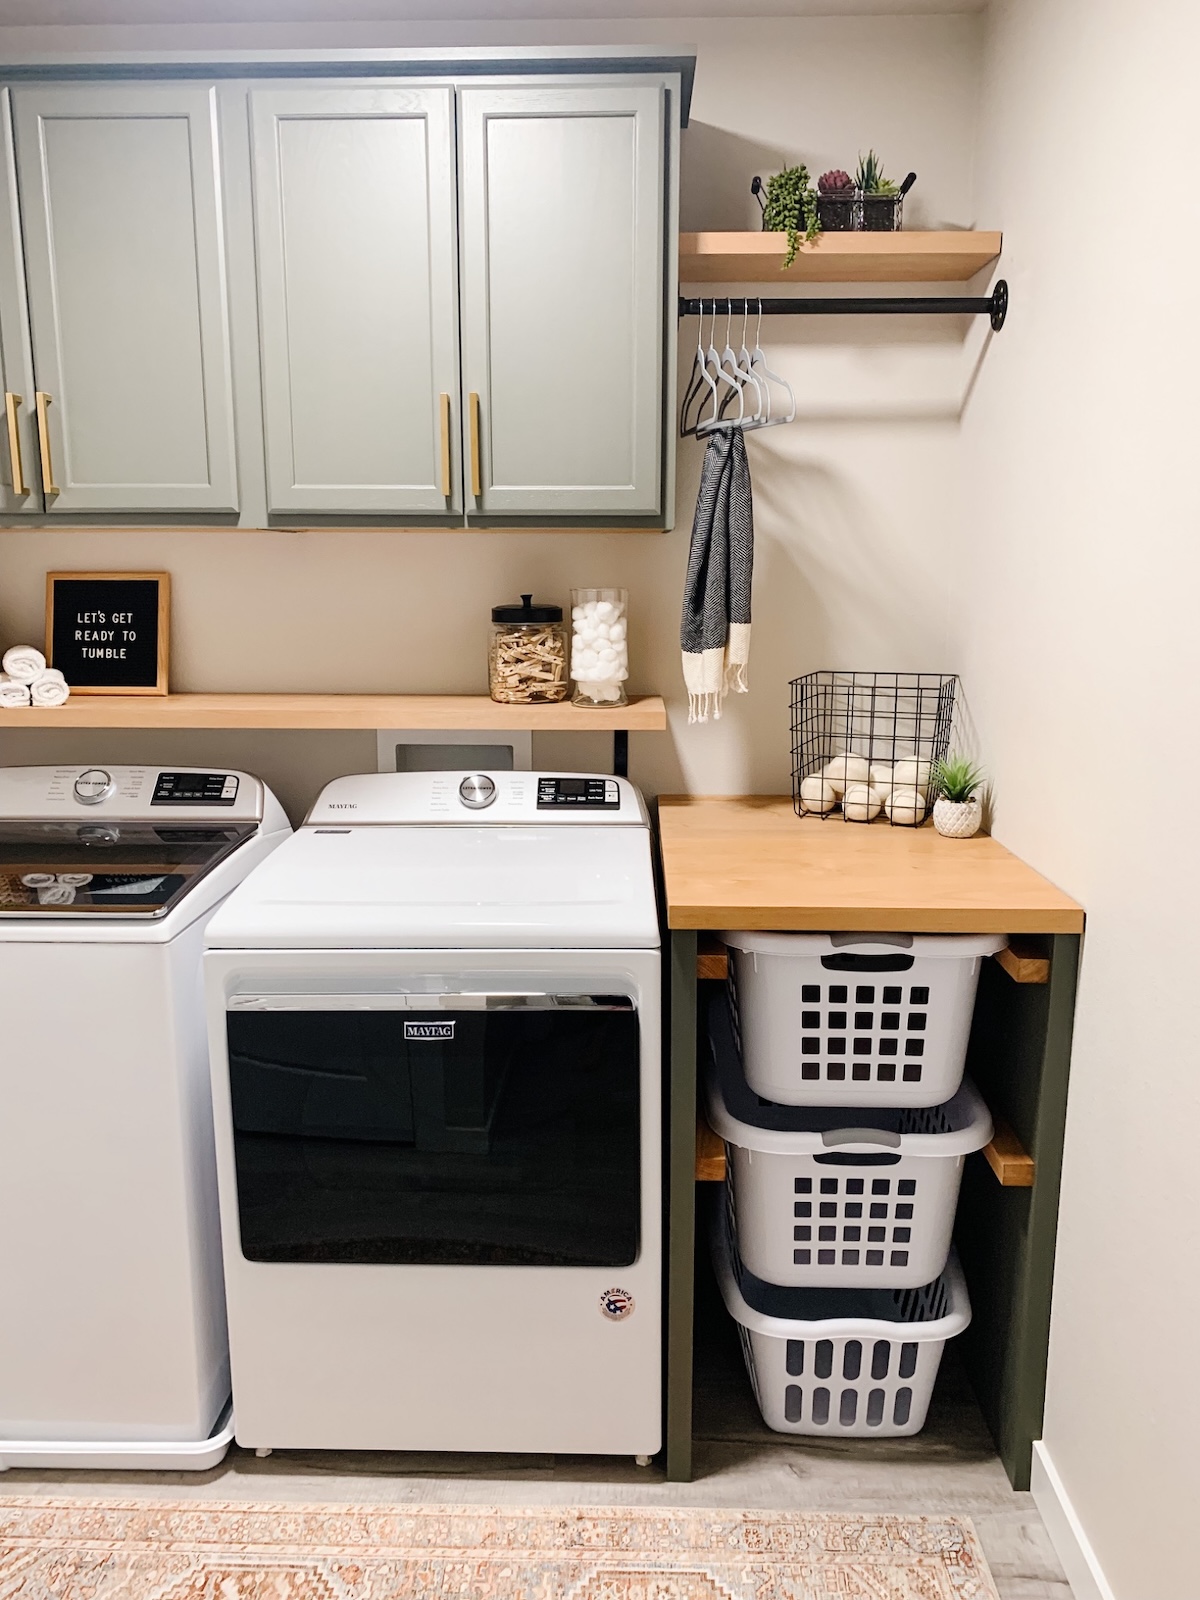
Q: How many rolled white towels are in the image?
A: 3